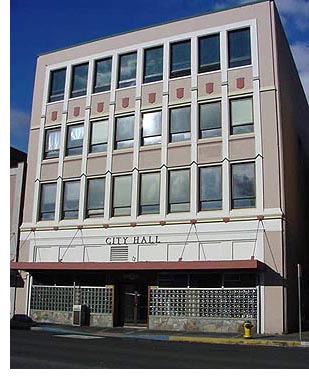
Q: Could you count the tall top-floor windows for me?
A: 8